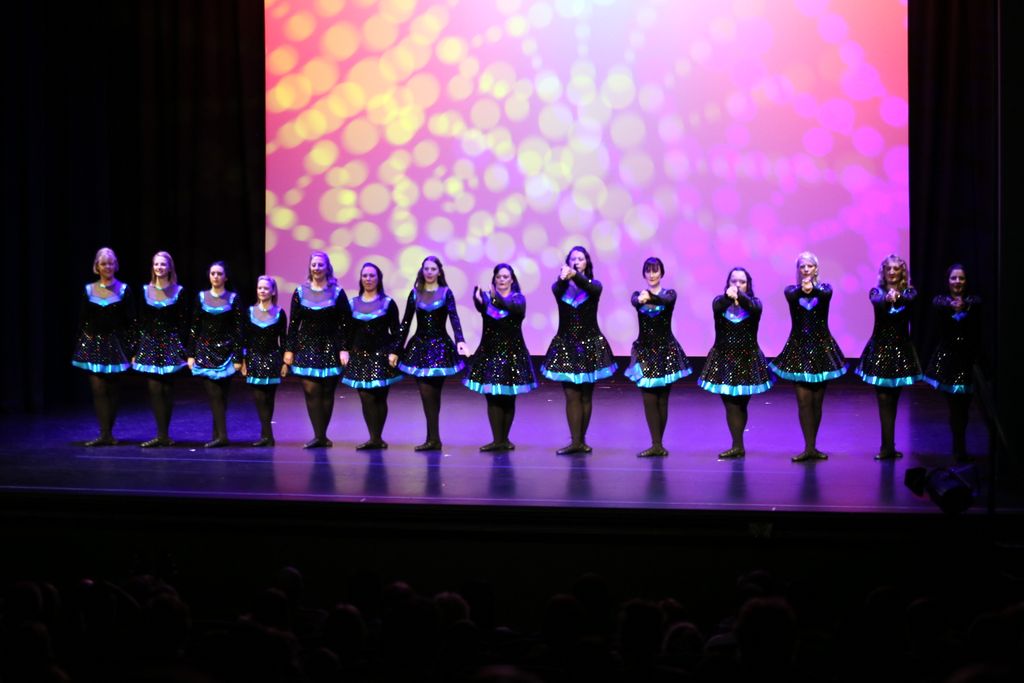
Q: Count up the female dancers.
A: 14